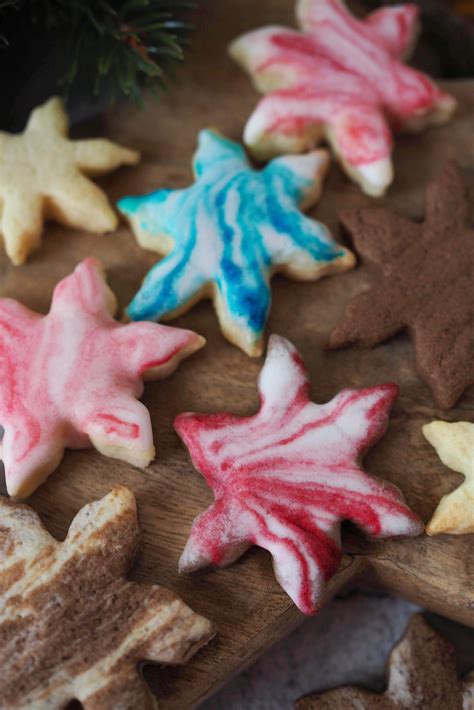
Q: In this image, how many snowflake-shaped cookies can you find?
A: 9